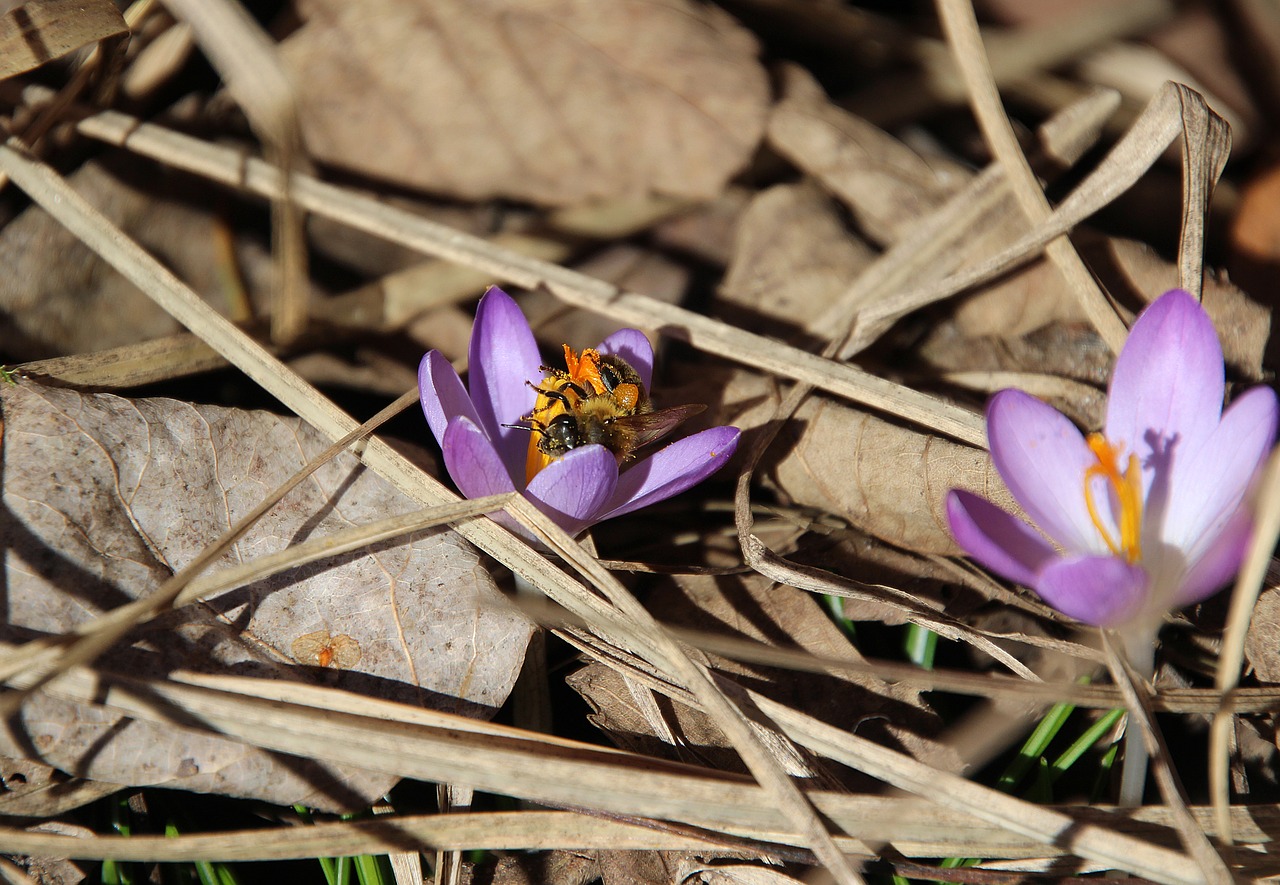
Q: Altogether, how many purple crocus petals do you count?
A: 12